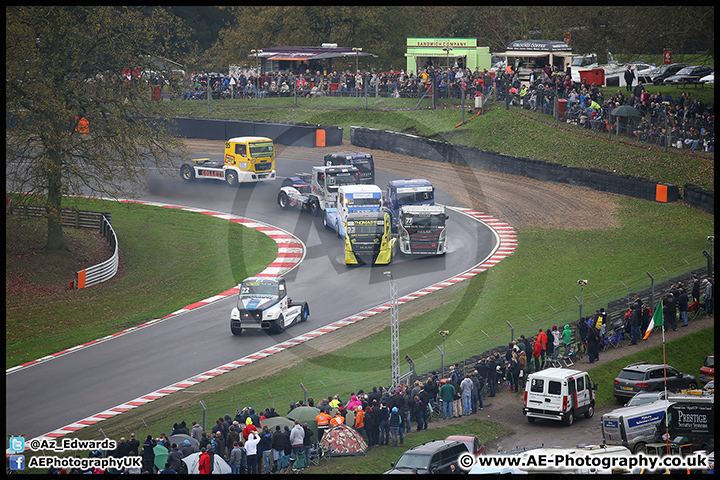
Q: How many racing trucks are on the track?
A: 8